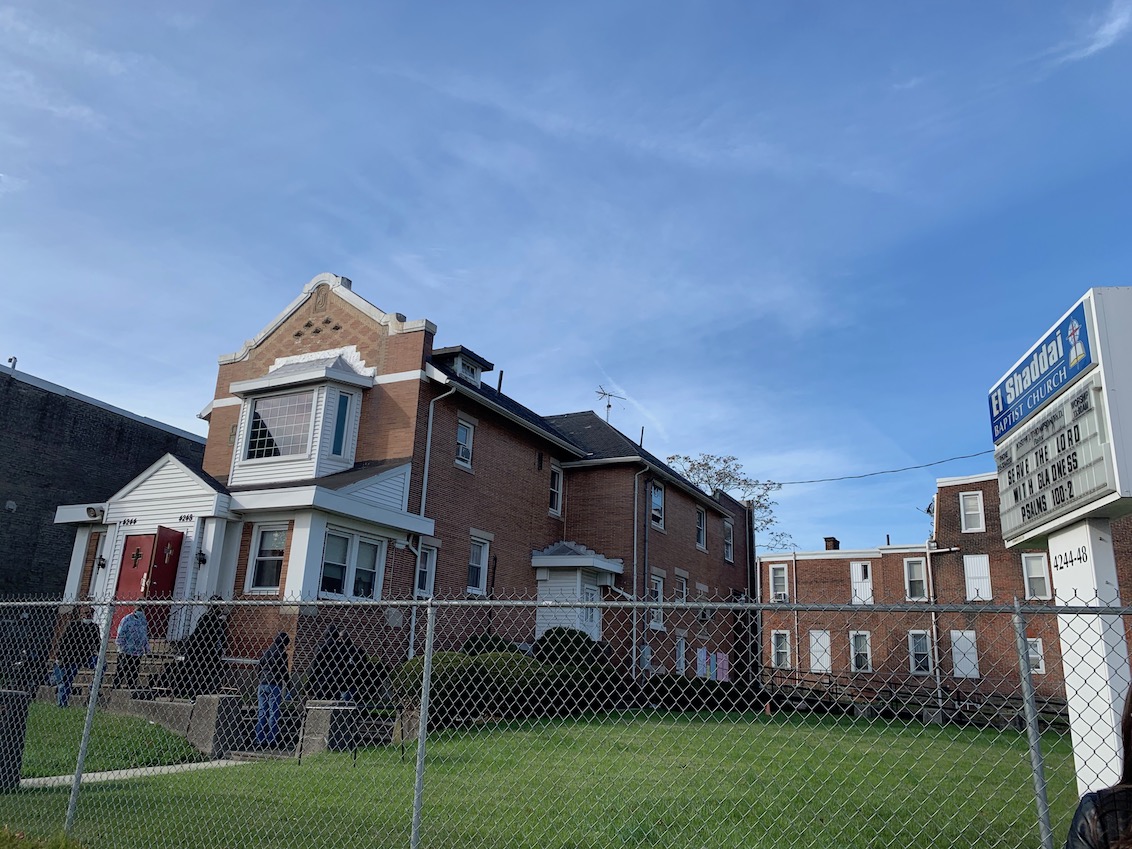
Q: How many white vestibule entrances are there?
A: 2